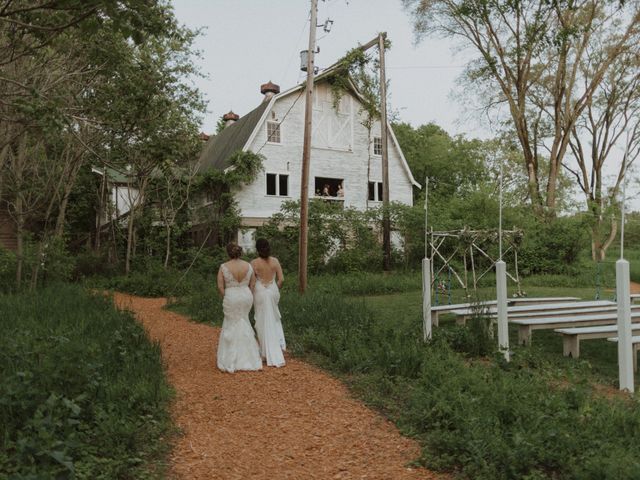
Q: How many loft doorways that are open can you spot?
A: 1